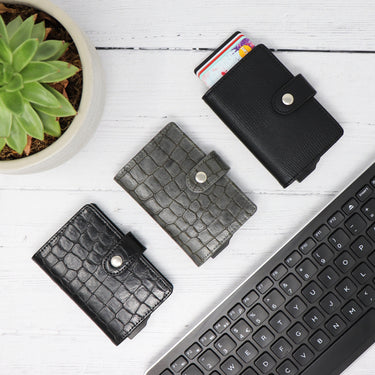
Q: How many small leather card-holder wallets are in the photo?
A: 3